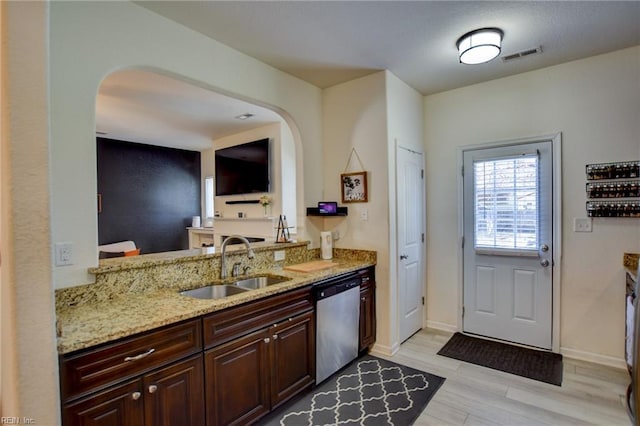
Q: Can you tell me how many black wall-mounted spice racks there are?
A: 3